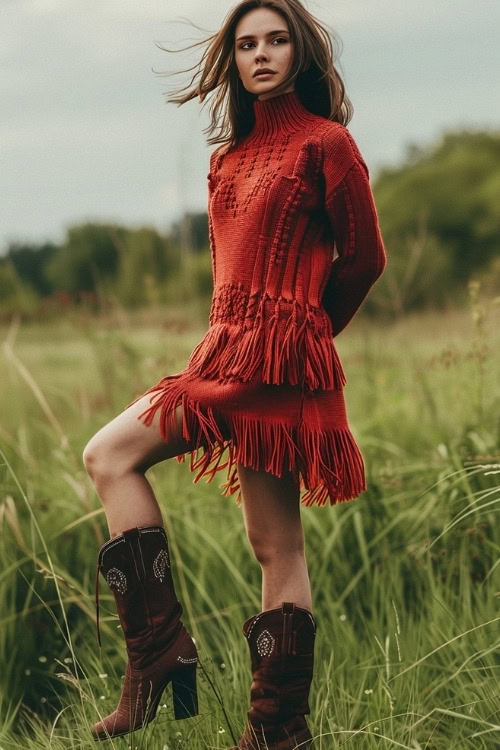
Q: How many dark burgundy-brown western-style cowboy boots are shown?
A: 2